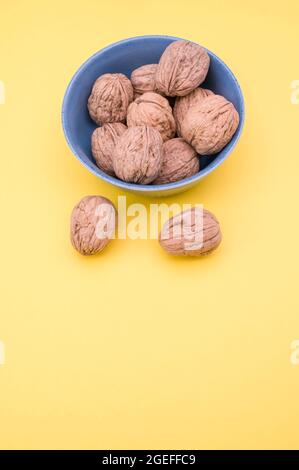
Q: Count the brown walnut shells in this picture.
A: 11